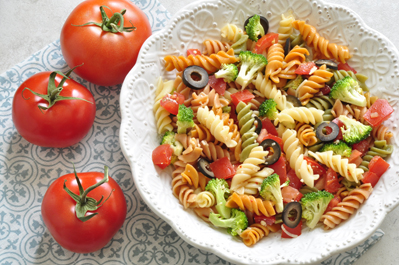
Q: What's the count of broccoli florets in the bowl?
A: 13